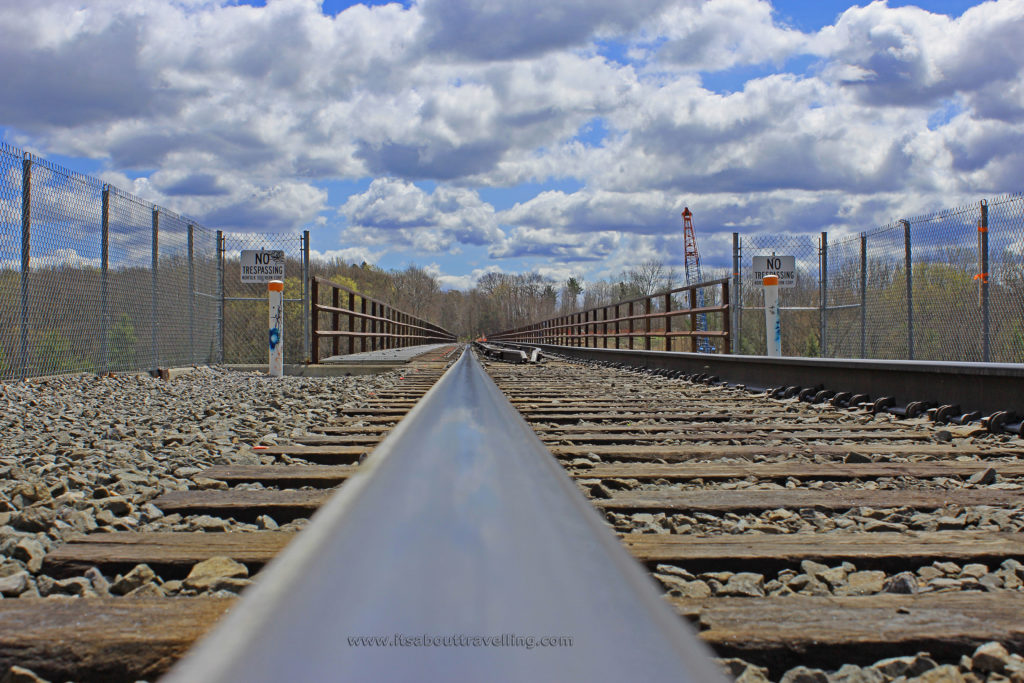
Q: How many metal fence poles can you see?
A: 11